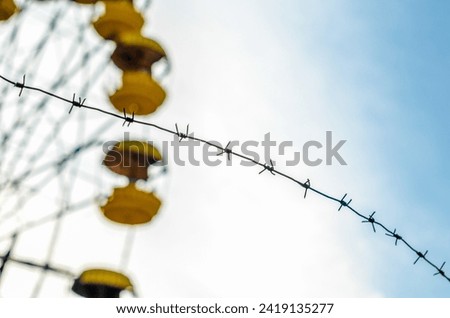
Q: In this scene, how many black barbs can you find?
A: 12